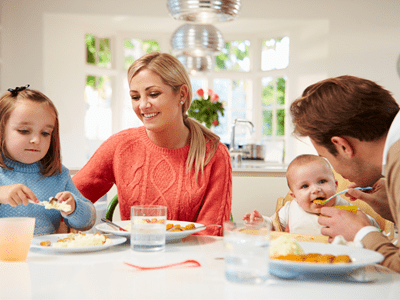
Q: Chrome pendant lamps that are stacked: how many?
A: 3